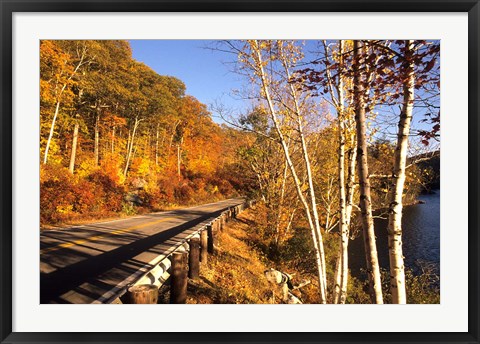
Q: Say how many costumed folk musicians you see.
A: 0